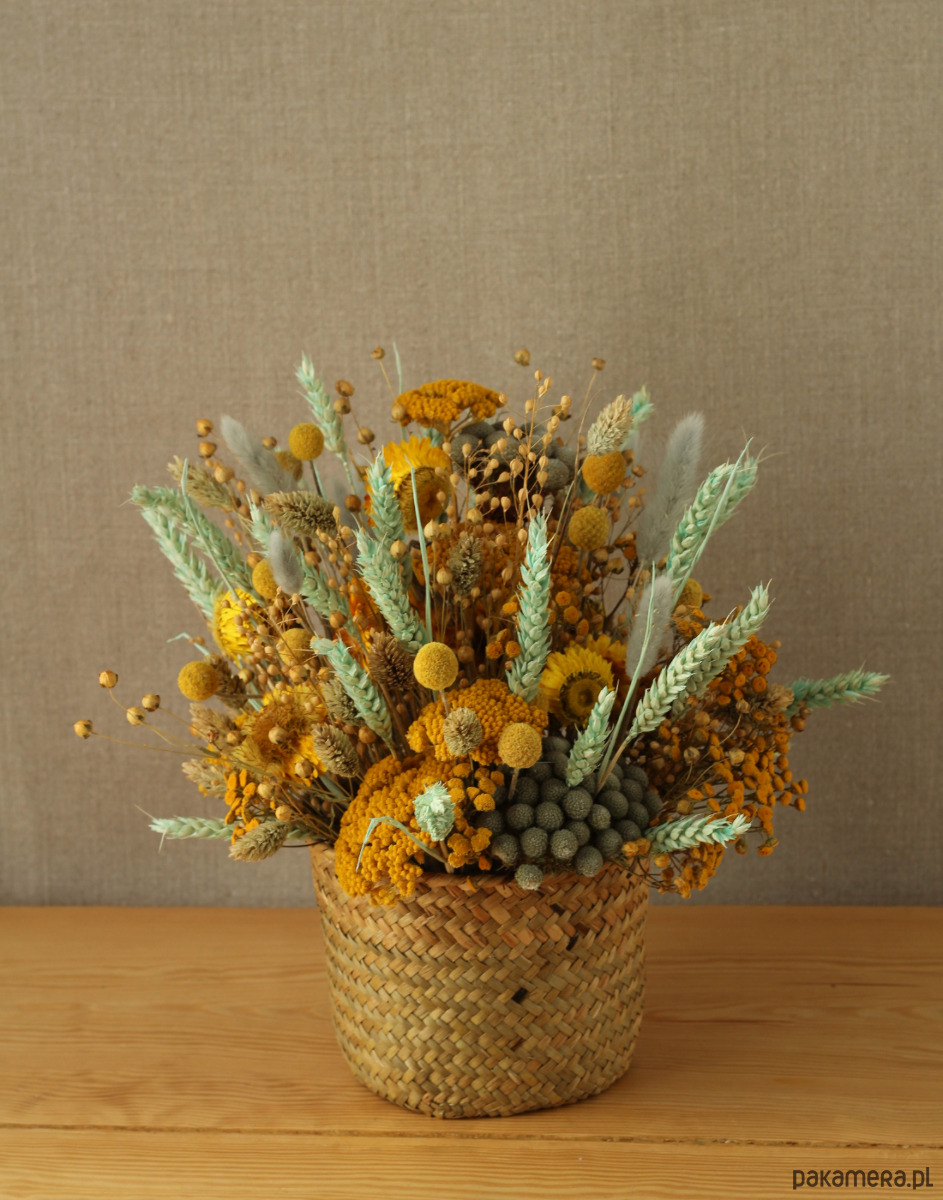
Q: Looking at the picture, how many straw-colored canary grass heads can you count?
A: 13